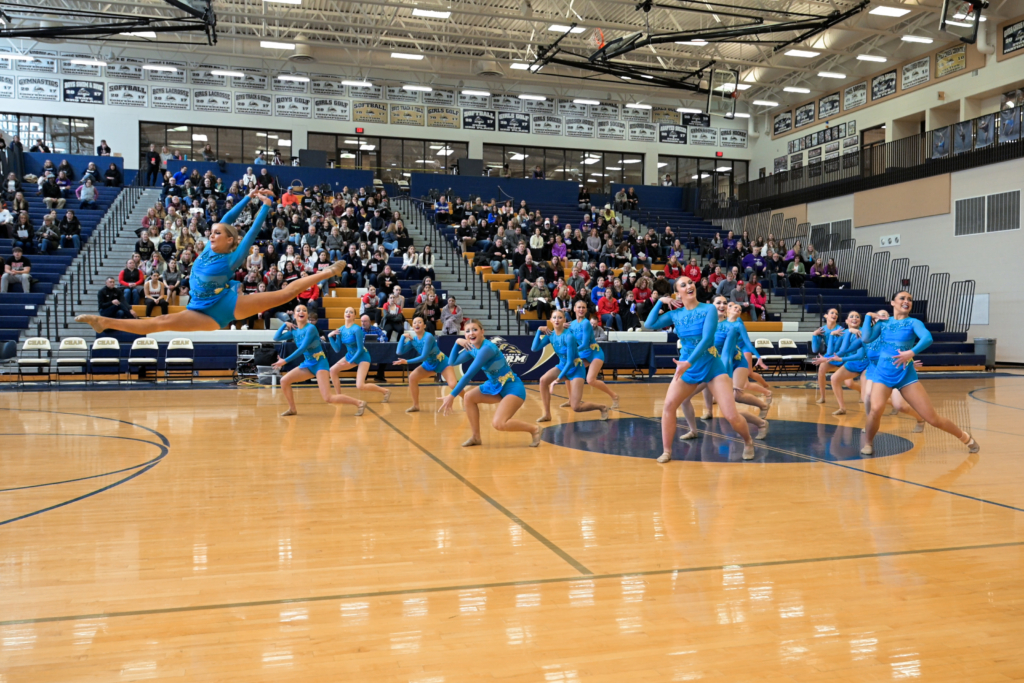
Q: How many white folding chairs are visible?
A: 7